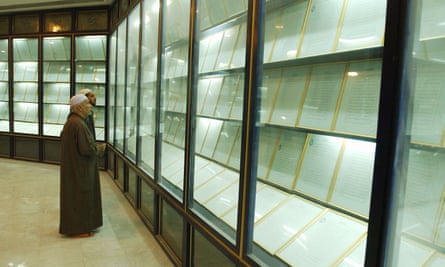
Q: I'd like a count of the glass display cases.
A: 12